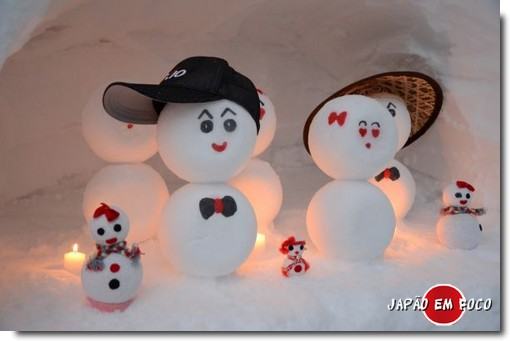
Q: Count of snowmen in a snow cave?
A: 8